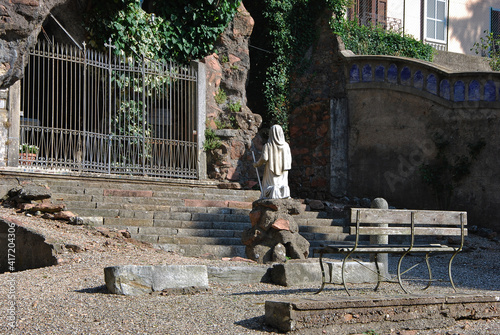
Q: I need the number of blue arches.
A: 11